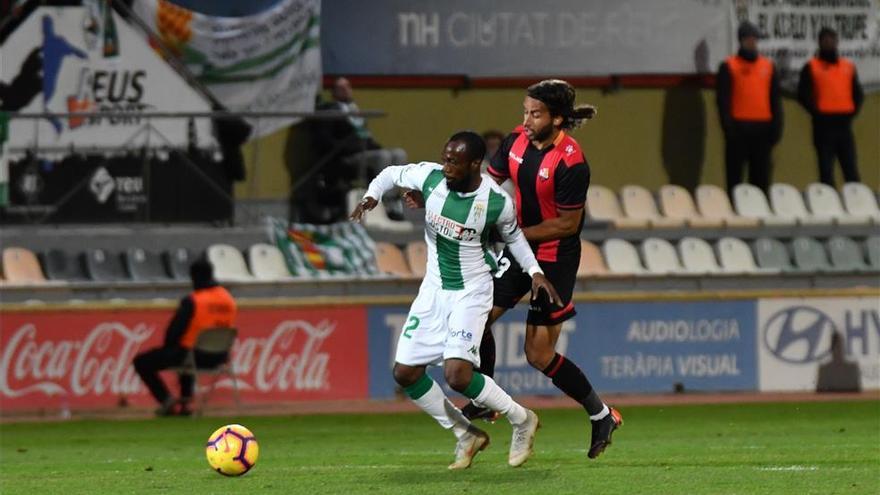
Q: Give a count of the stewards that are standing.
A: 2